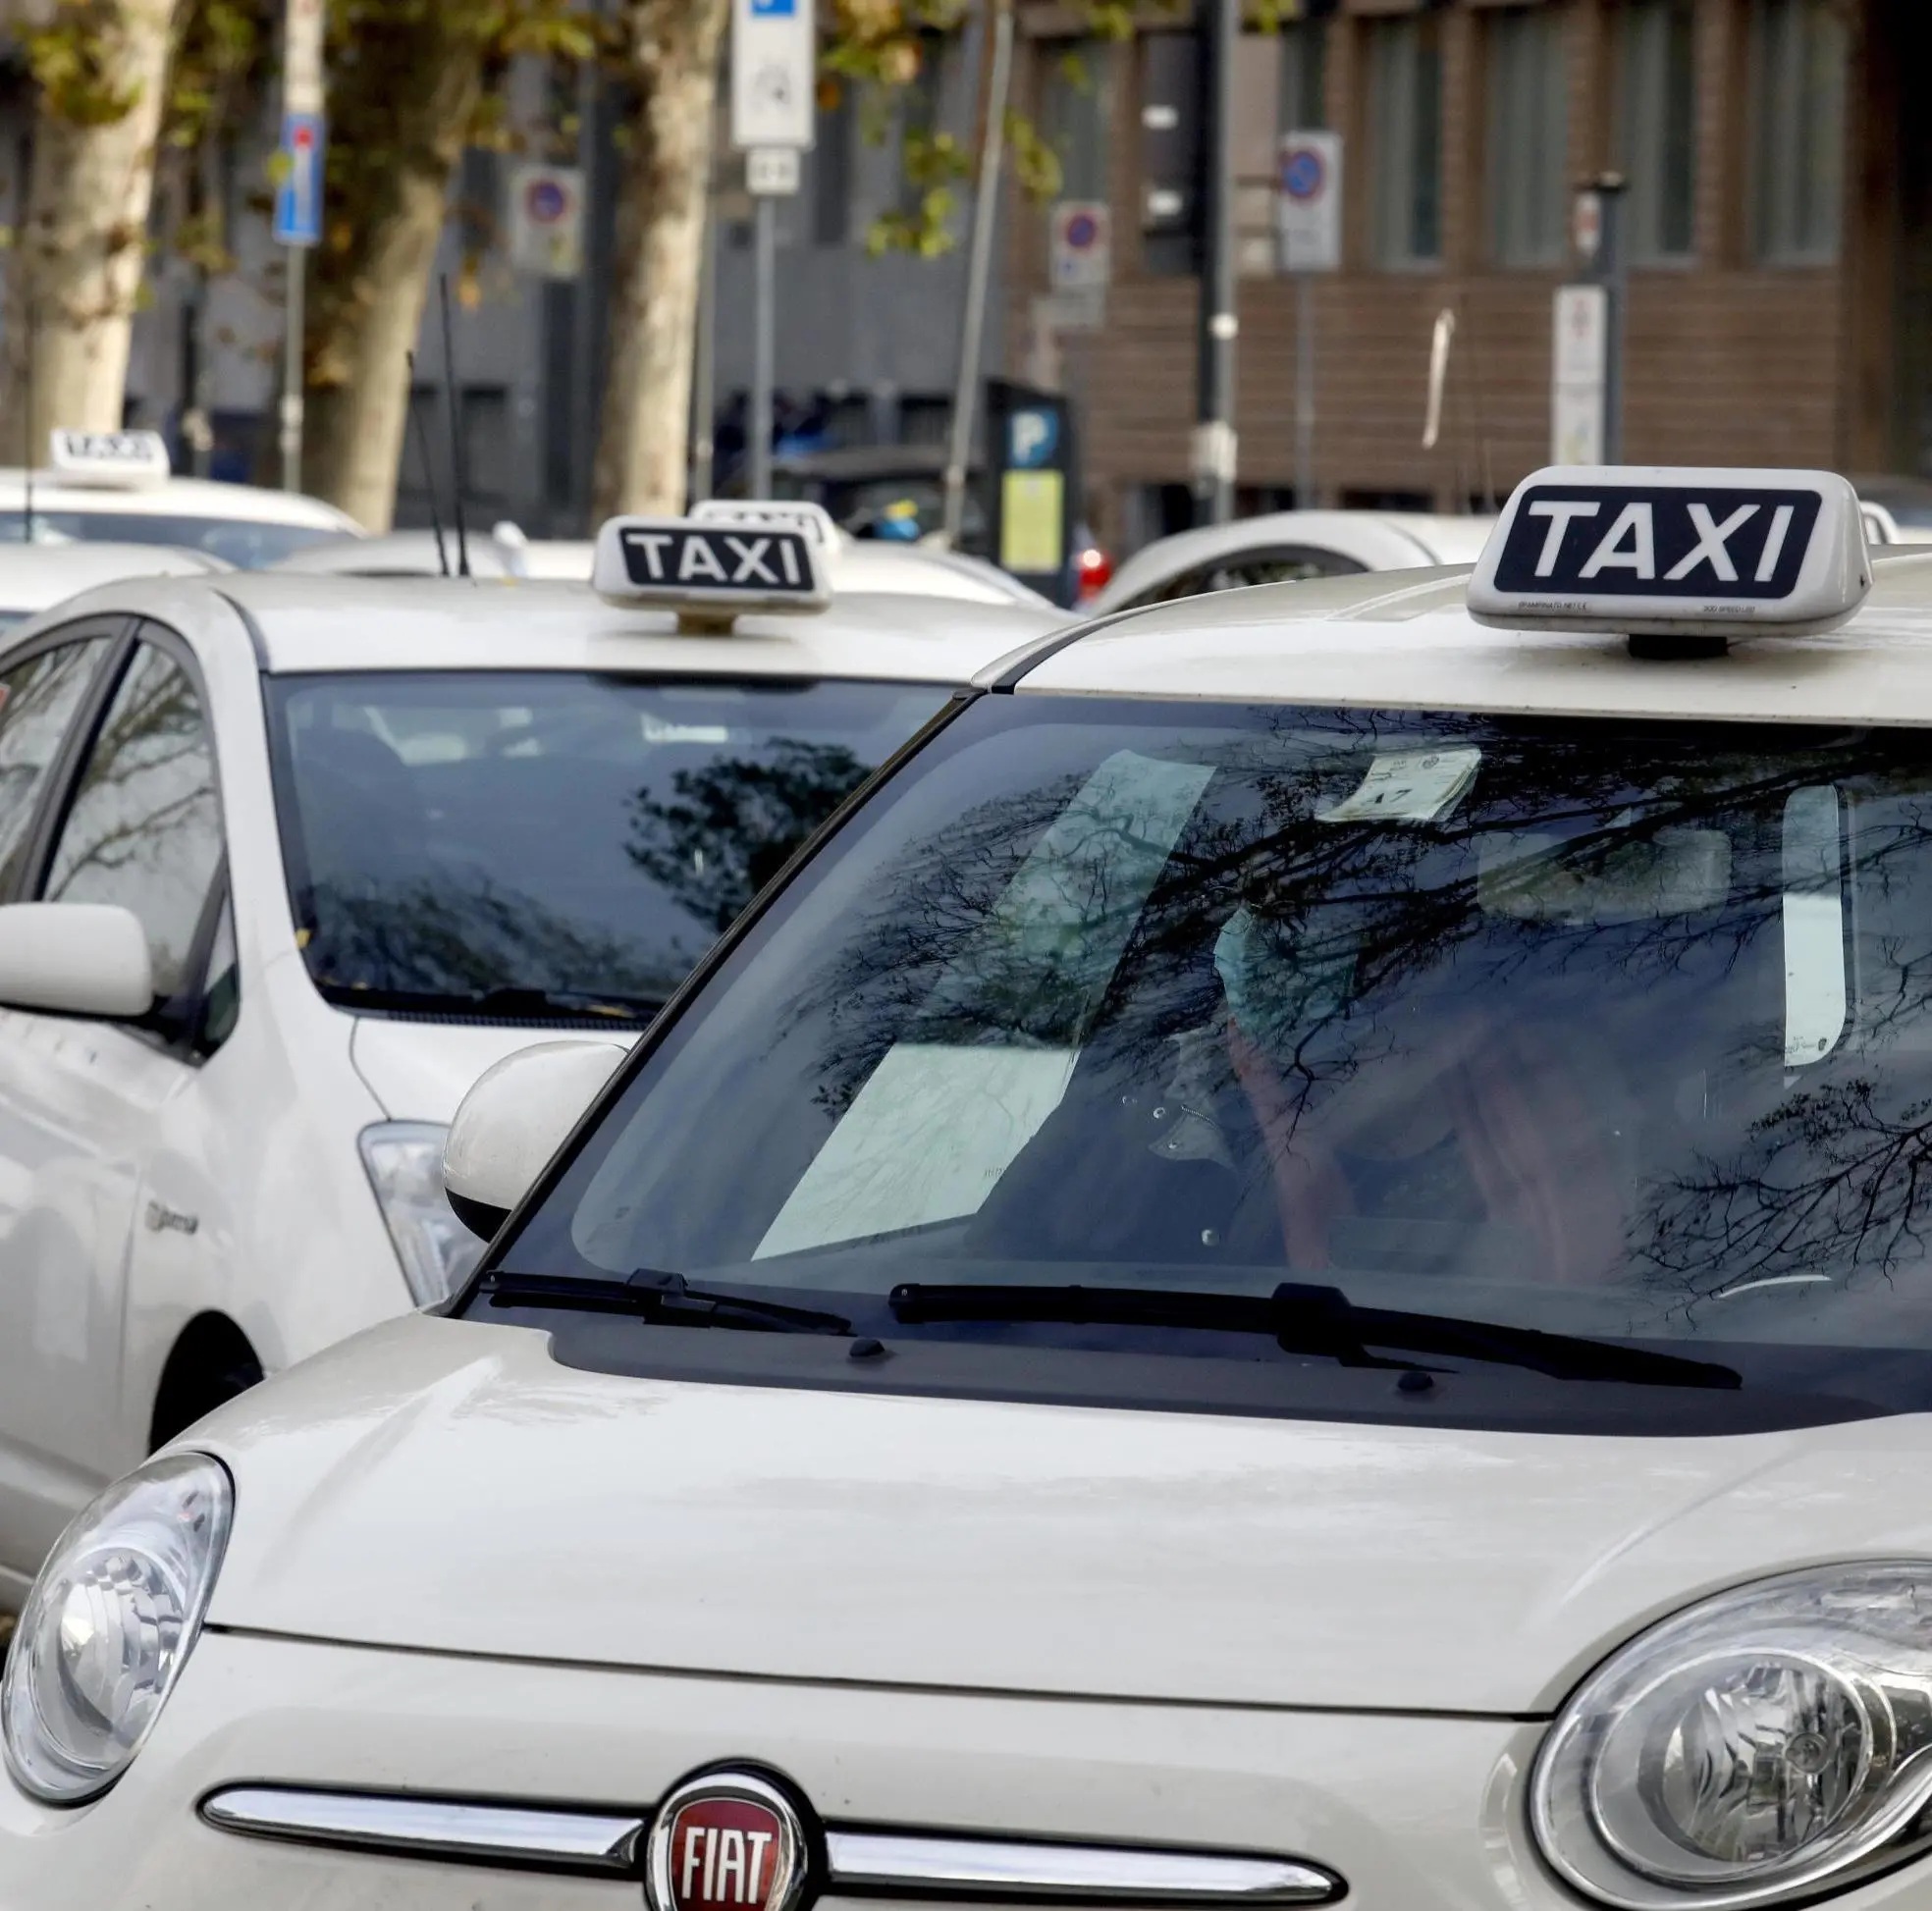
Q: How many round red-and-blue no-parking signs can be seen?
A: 3